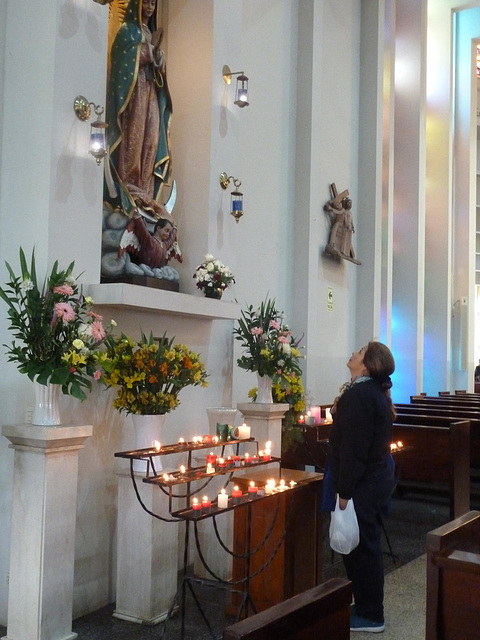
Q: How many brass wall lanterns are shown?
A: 3